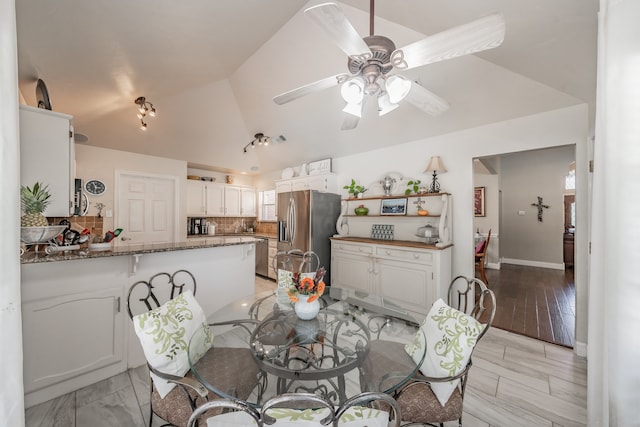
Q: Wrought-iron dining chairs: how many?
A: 4